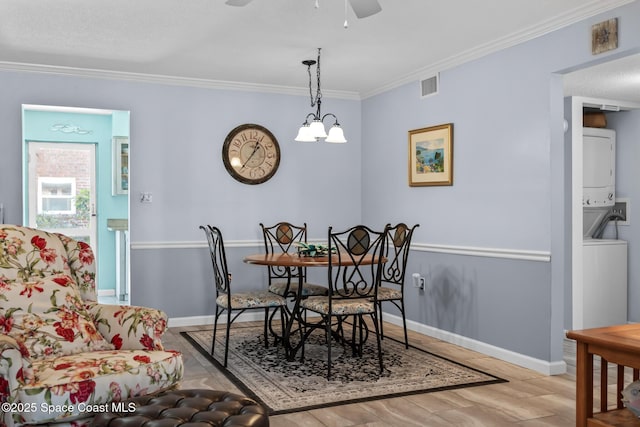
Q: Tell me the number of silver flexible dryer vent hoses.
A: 0